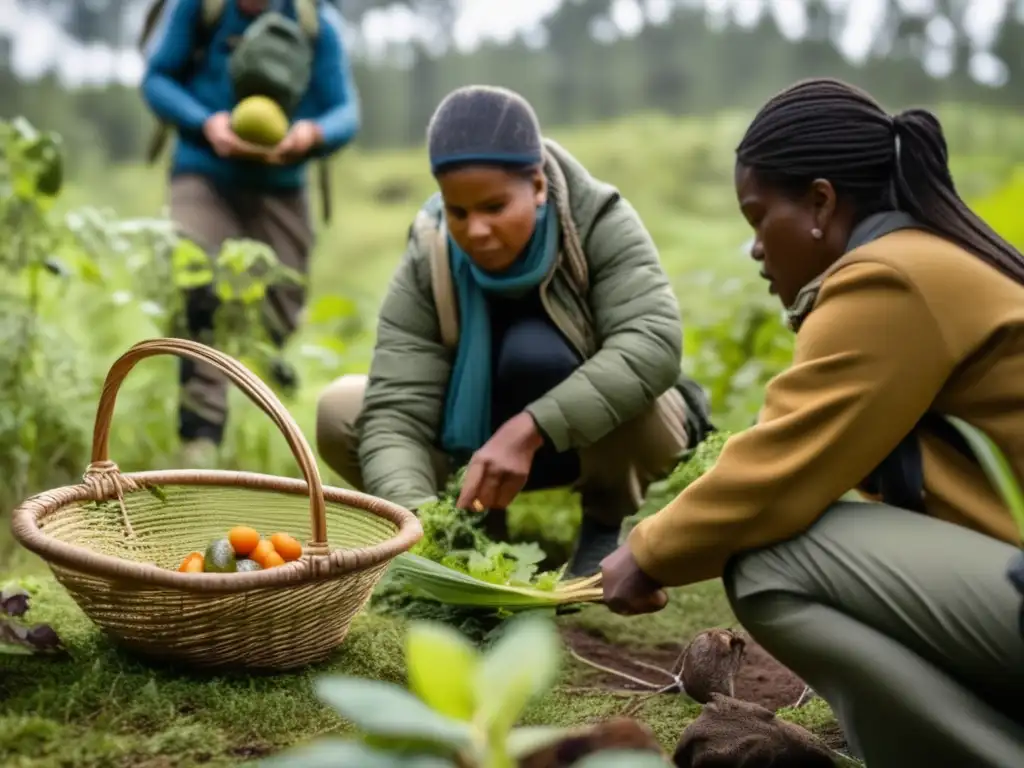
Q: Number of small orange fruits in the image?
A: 5